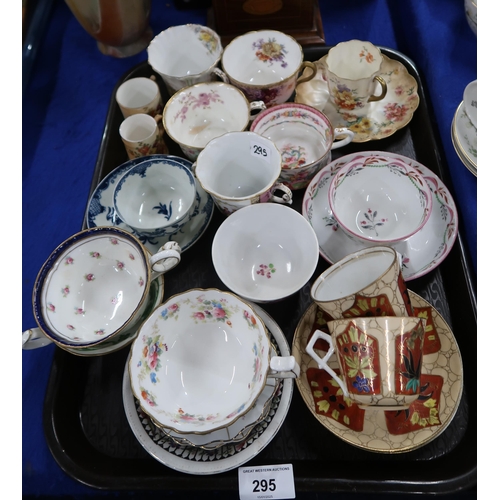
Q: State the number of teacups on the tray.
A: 15